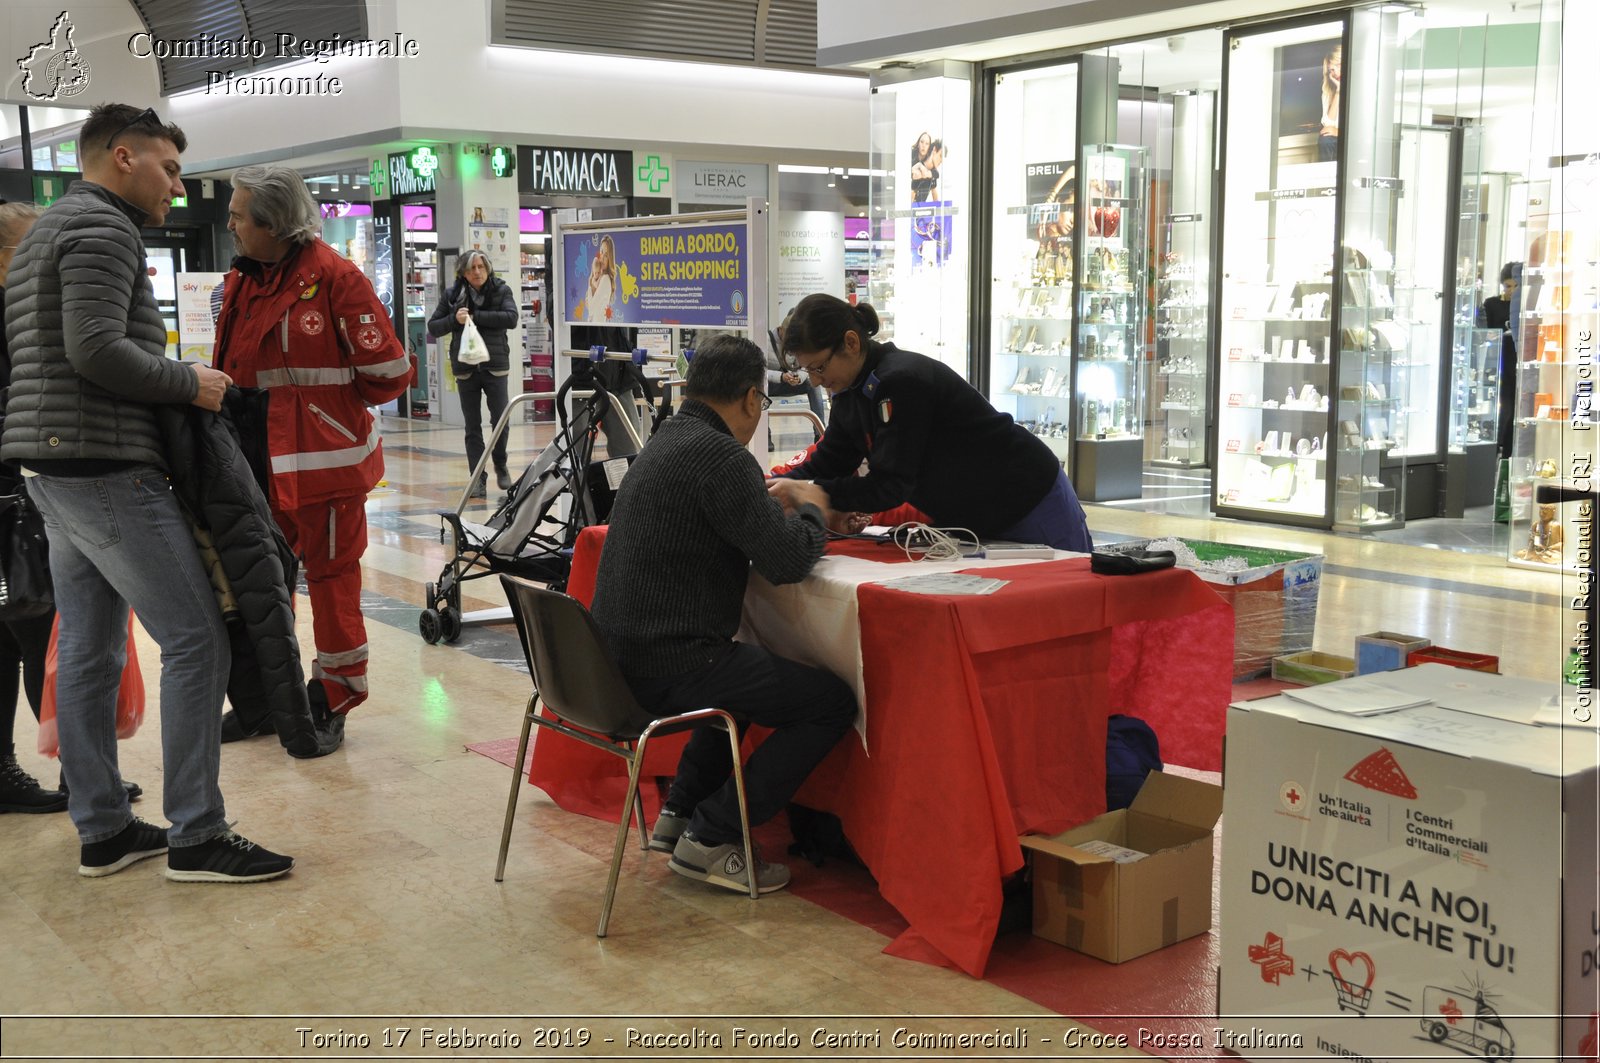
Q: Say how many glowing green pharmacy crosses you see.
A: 4